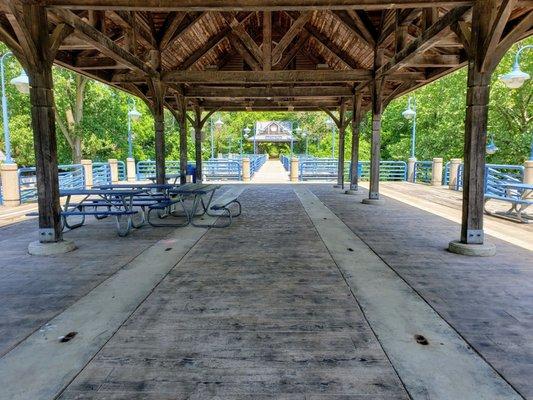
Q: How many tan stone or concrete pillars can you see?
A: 10